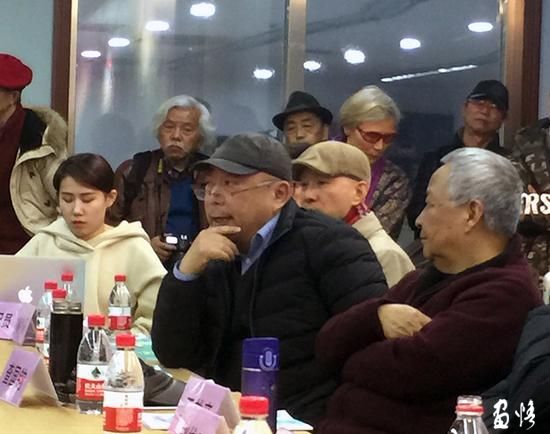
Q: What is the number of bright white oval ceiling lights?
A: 9